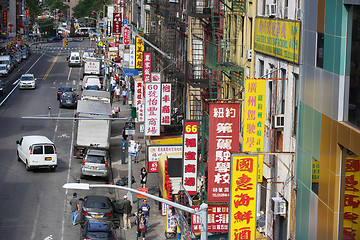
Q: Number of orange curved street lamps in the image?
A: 0